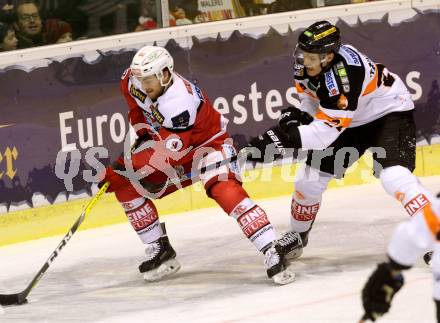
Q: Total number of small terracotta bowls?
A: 0